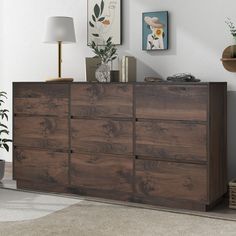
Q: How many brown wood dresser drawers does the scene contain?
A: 9